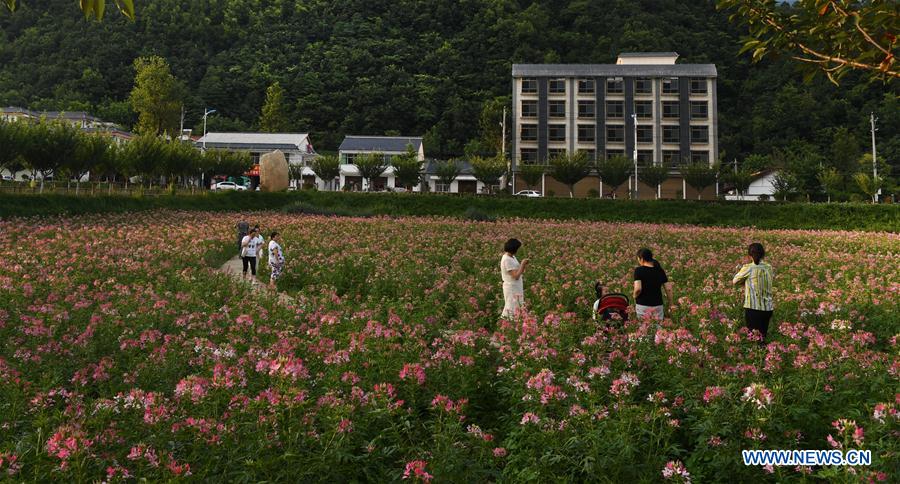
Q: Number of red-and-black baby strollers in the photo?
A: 1